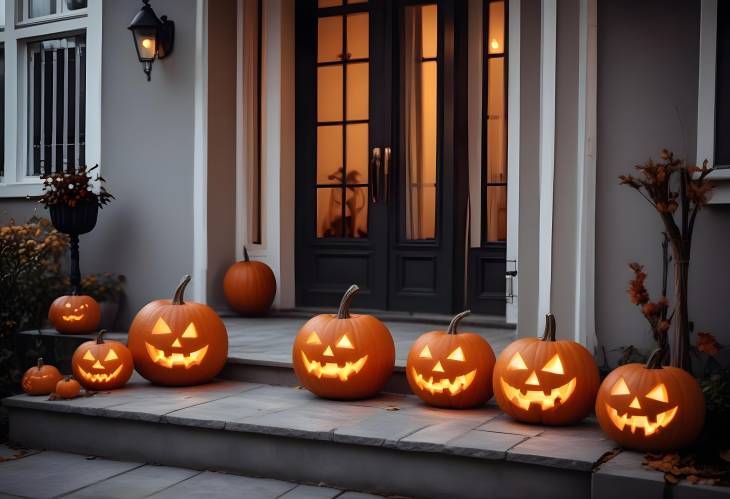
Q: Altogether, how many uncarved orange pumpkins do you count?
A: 3